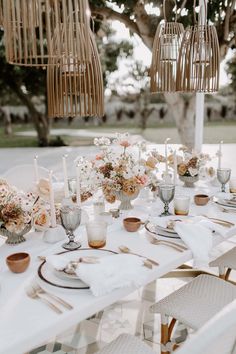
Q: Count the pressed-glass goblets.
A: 3